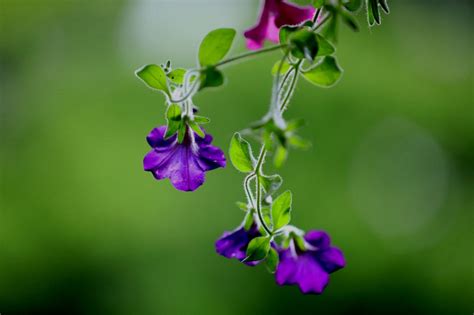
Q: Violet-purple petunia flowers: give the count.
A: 3